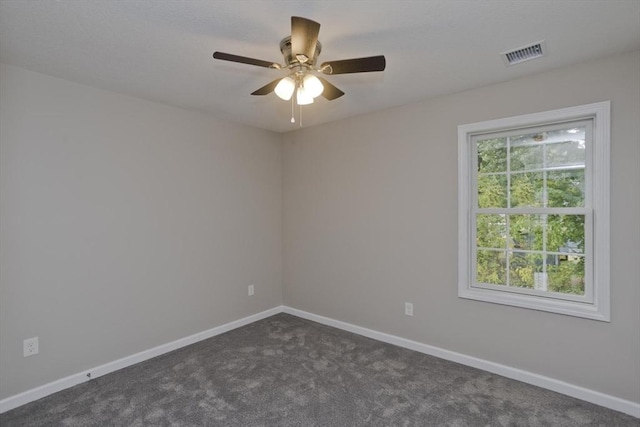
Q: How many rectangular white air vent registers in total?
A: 1